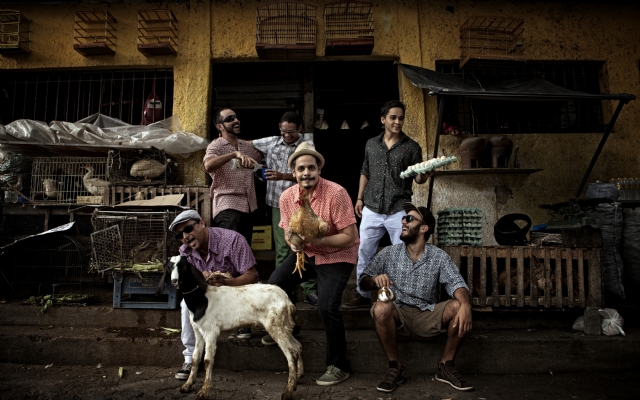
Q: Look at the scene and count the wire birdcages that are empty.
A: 6